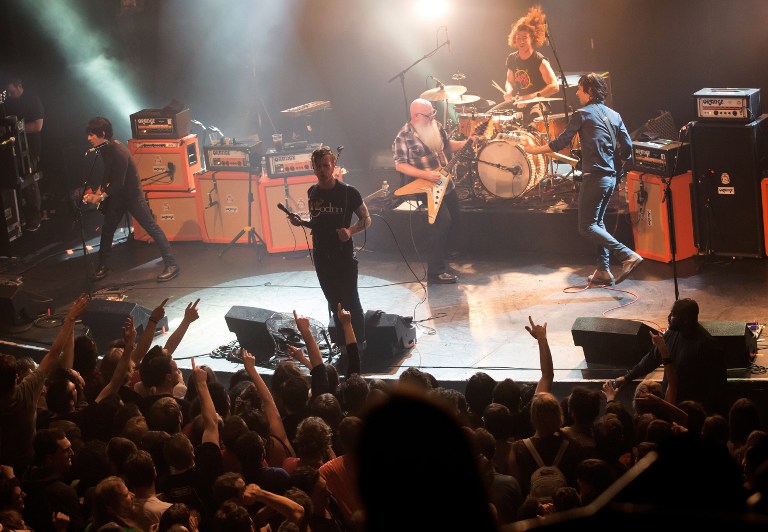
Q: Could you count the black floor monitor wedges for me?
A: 6